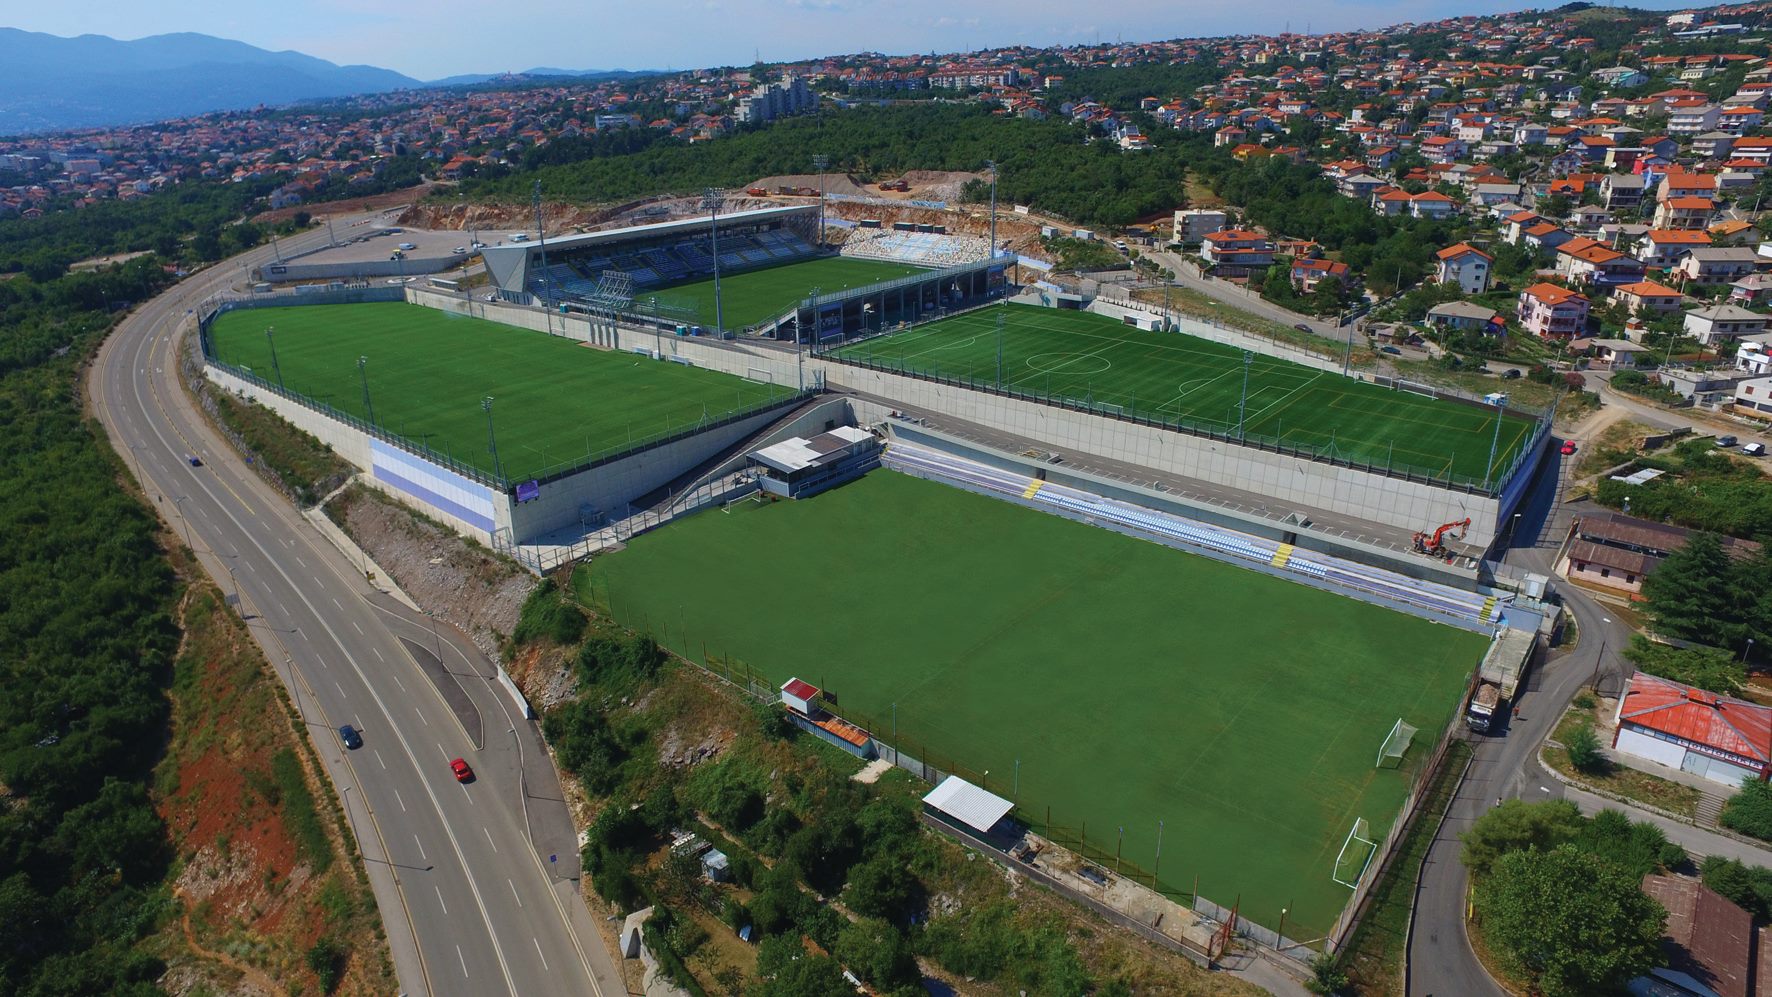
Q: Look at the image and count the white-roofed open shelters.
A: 1